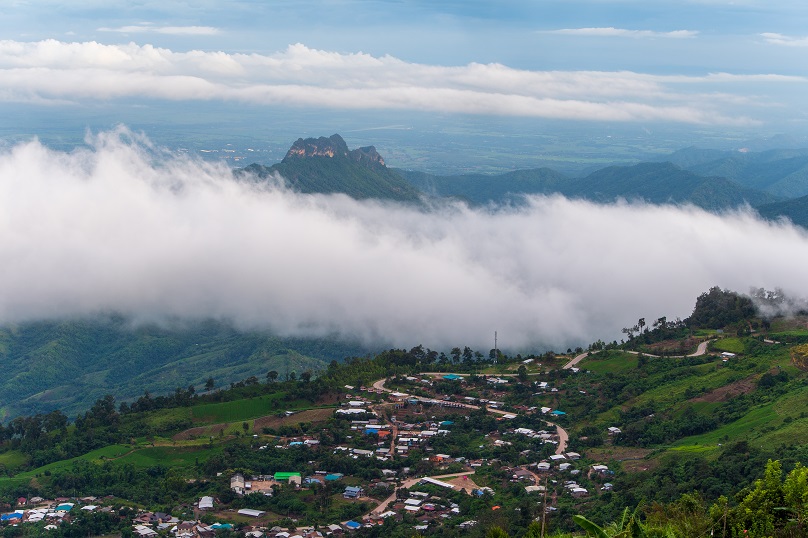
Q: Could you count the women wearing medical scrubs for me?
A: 0